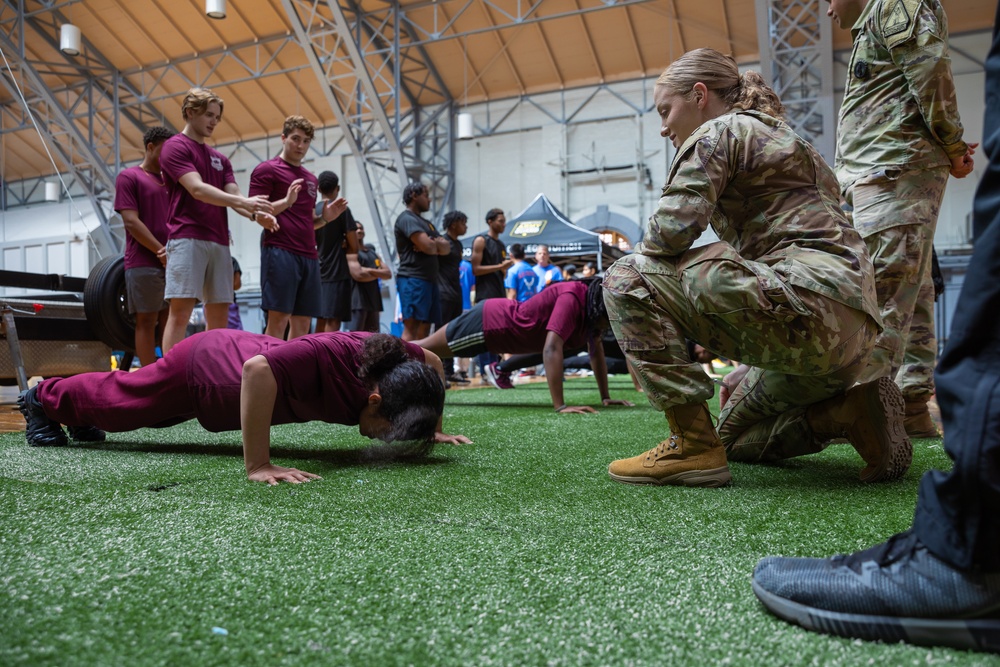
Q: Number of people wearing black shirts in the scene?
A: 5